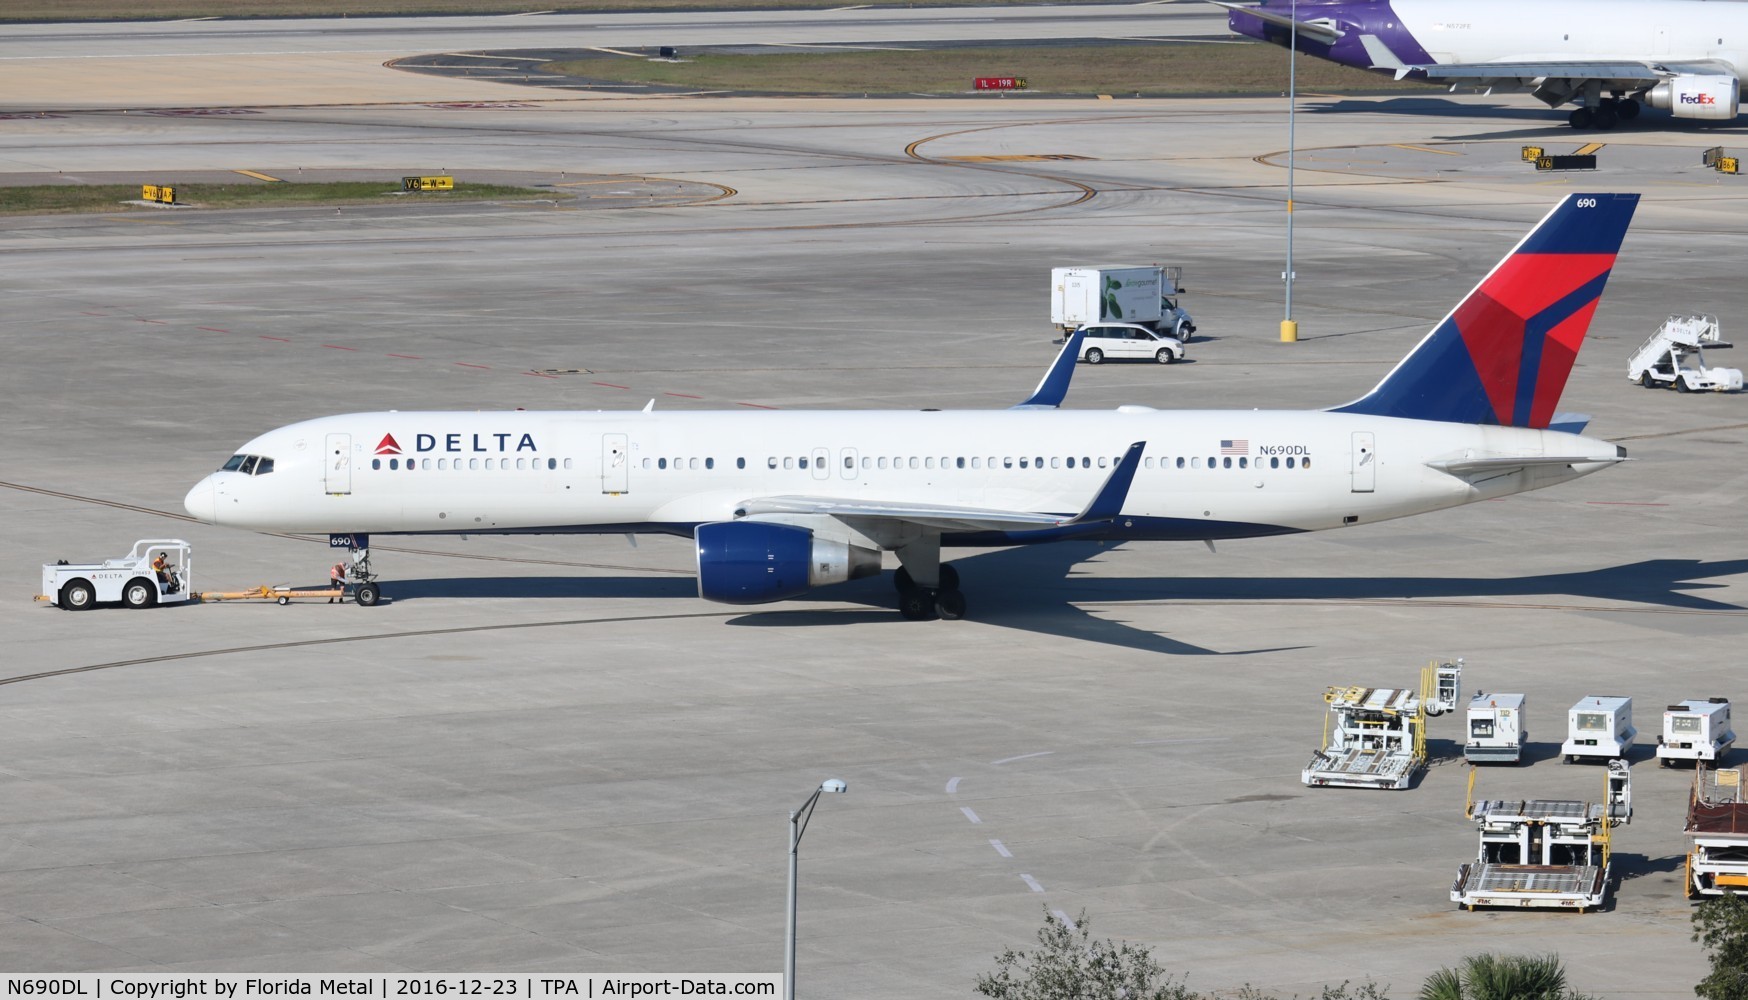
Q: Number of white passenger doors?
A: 3